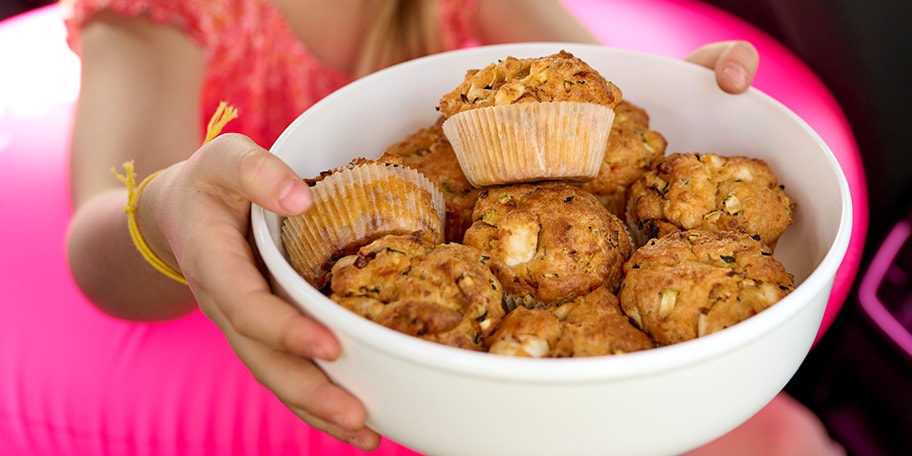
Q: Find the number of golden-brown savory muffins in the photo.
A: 9